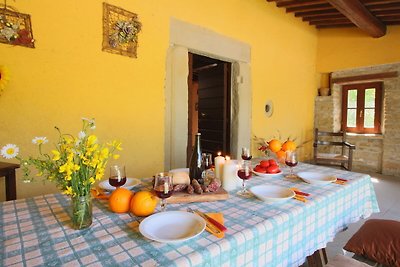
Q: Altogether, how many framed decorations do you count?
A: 2